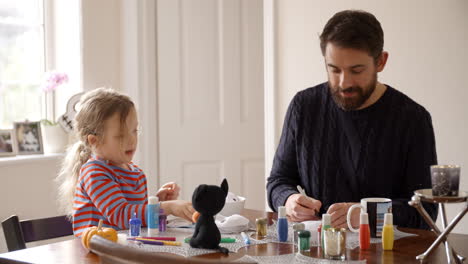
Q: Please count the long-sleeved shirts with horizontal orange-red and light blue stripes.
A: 1